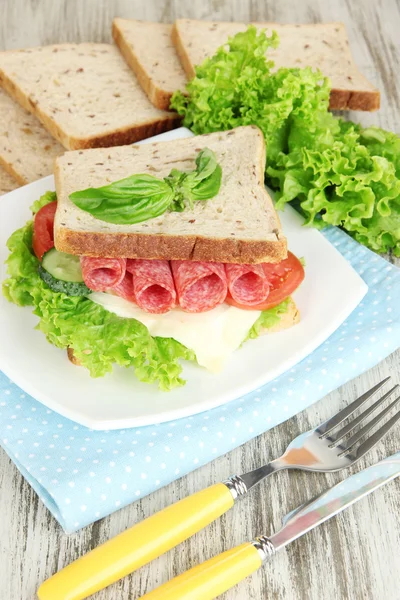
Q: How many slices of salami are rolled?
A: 4